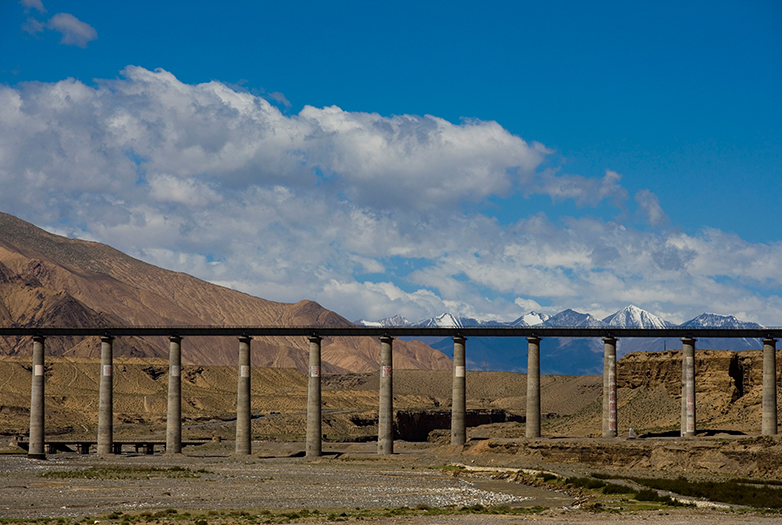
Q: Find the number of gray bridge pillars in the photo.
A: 11